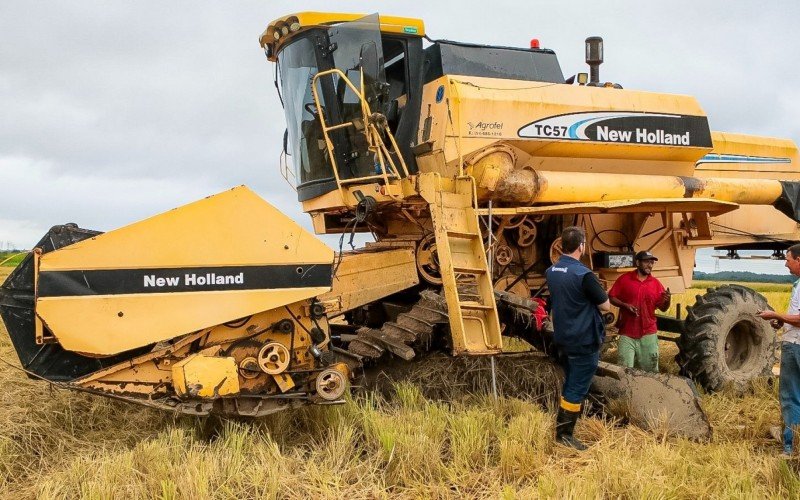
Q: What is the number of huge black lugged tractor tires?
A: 1